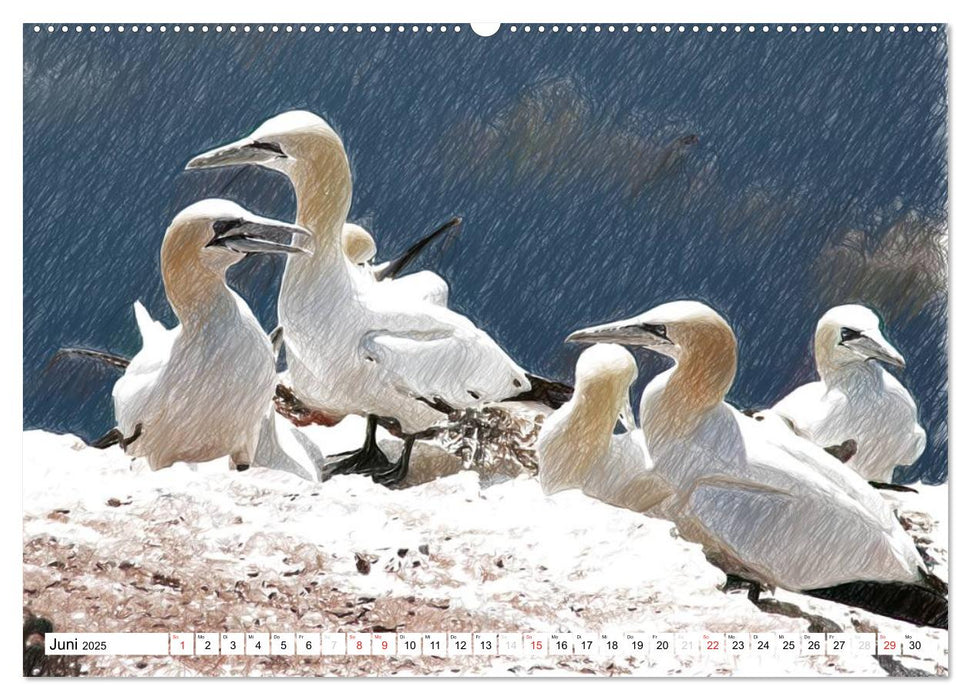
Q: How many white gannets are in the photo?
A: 6